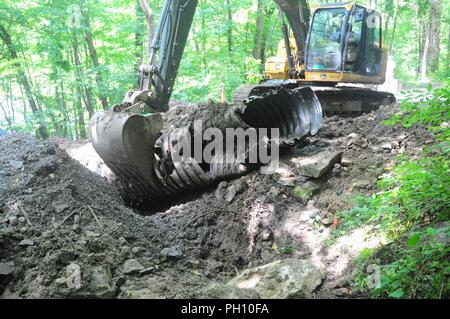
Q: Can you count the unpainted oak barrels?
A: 0